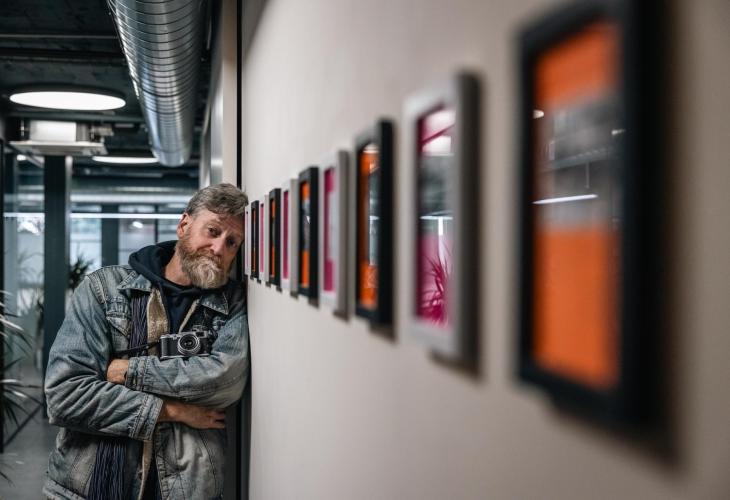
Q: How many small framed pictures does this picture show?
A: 10